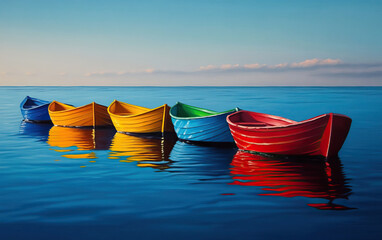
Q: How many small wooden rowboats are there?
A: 5